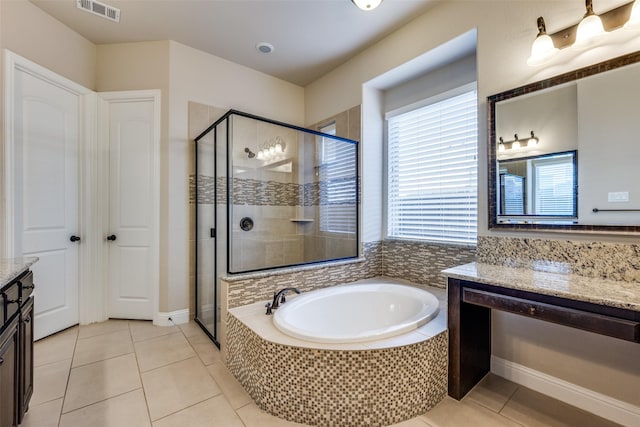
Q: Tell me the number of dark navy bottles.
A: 0